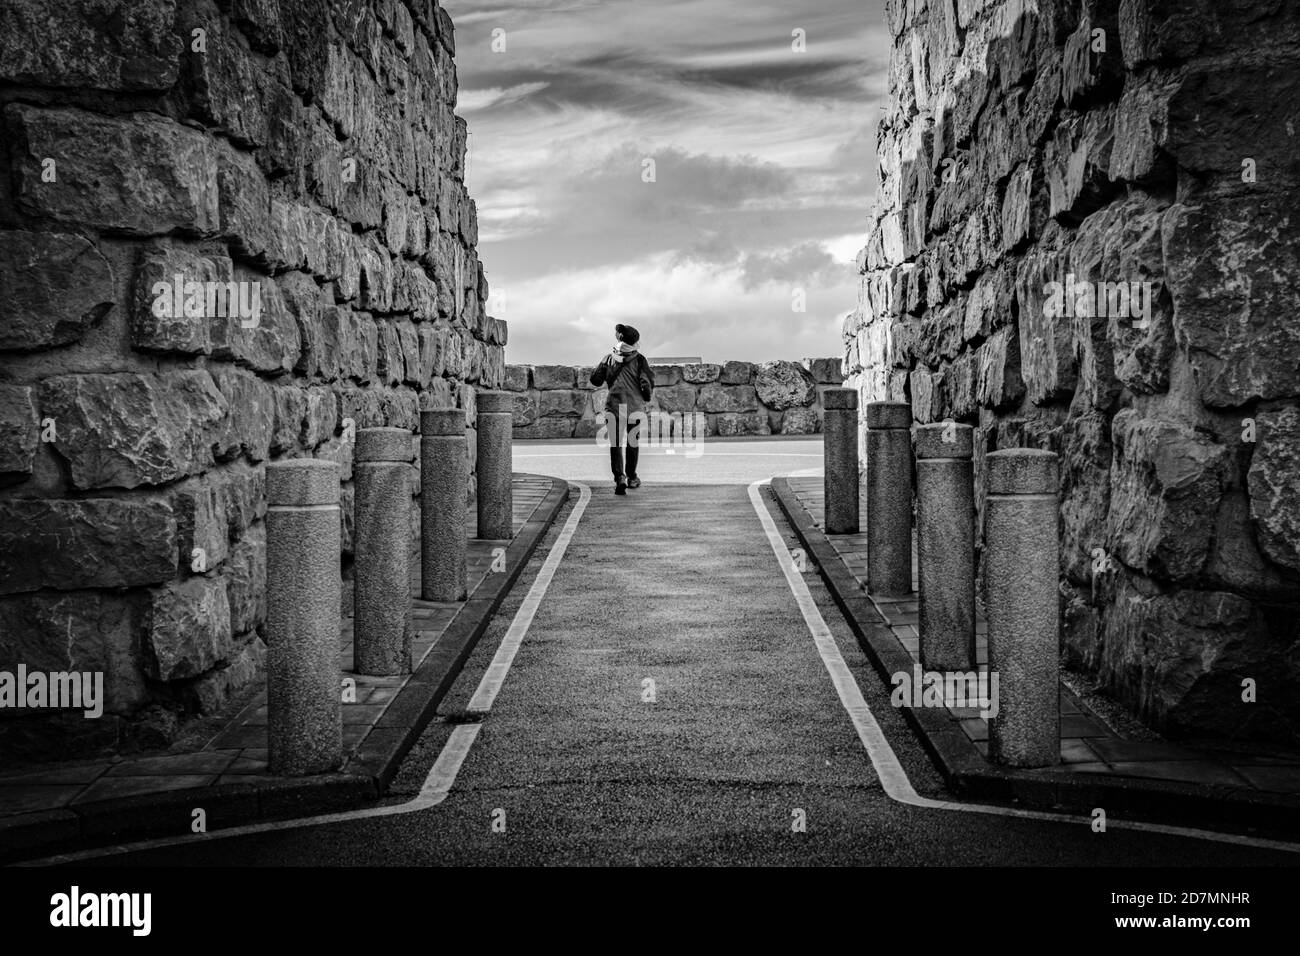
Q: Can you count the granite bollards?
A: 8